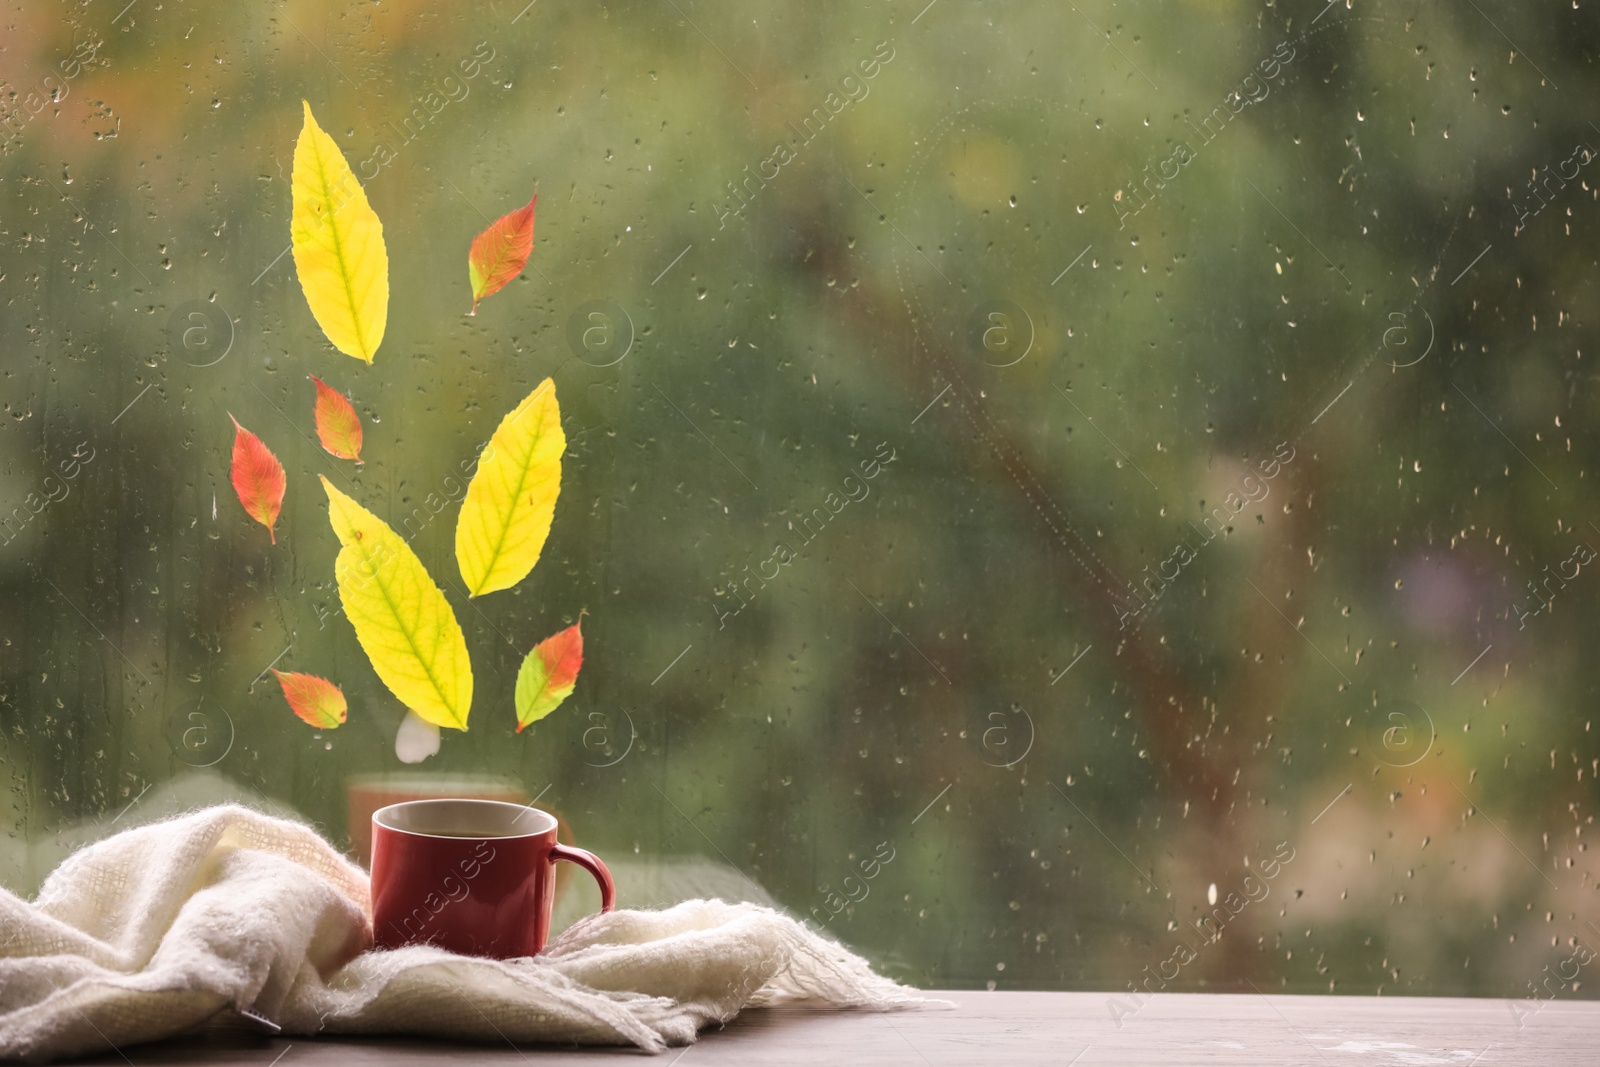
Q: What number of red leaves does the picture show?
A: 5